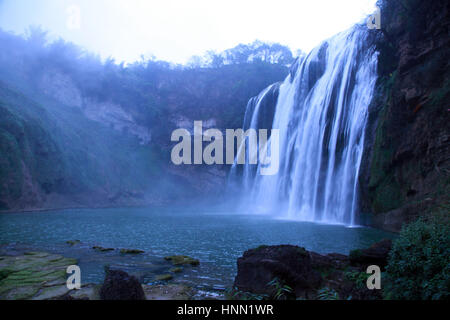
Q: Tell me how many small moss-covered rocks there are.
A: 6